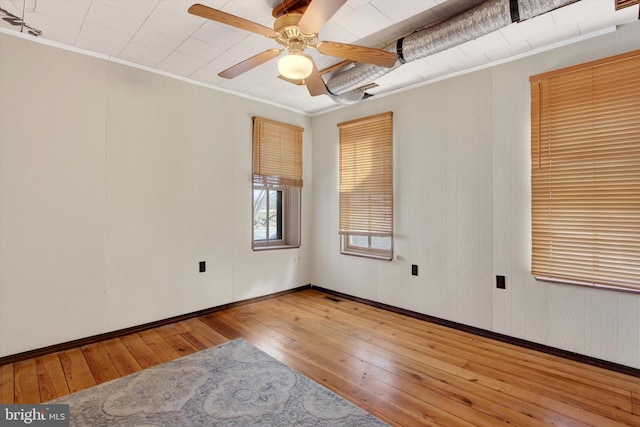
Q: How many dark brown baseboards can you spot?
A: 2